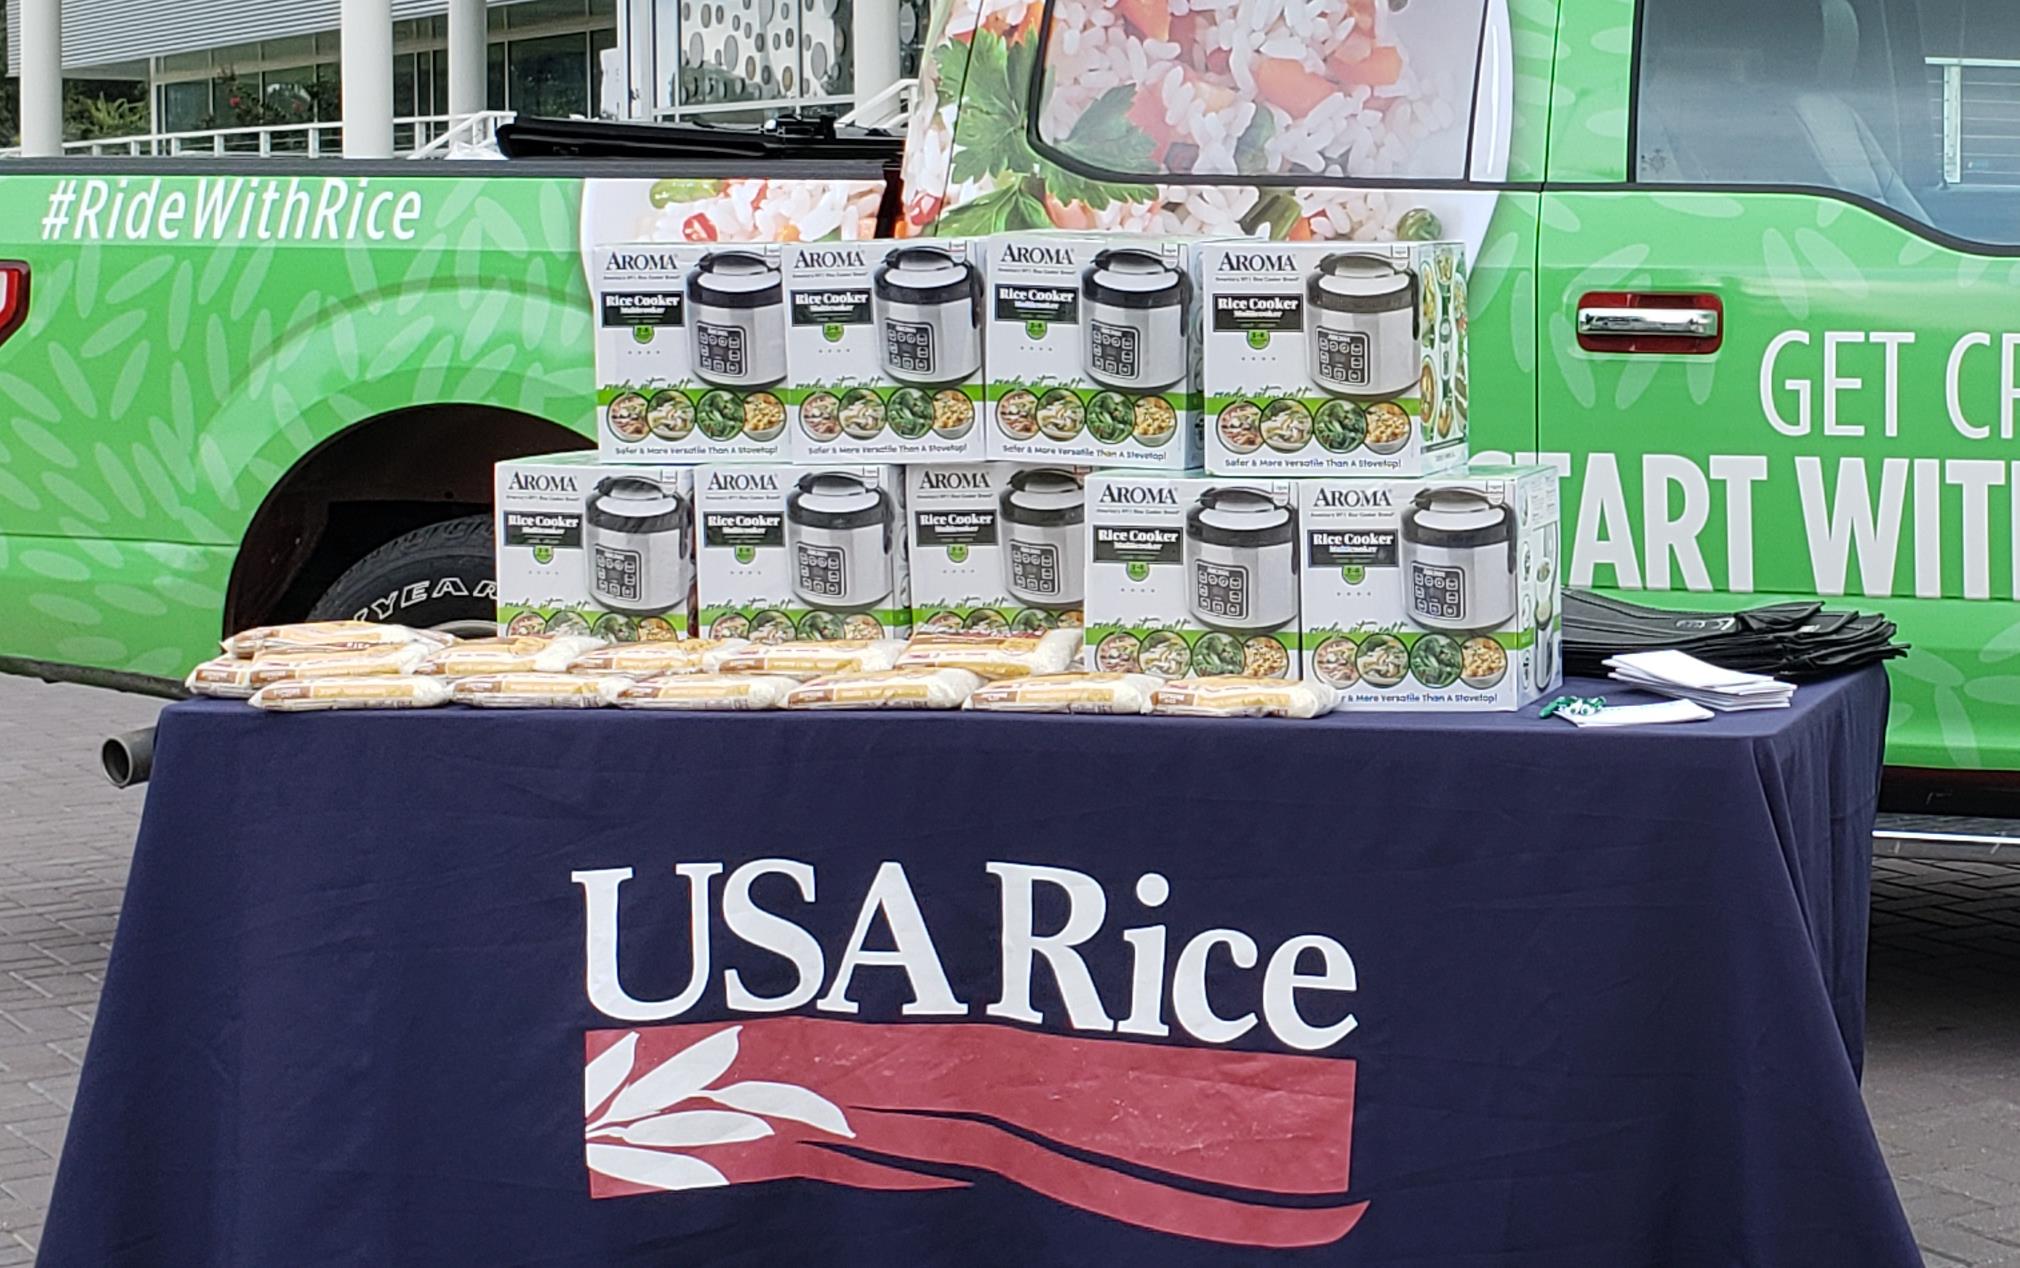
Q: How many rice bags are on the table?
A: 13